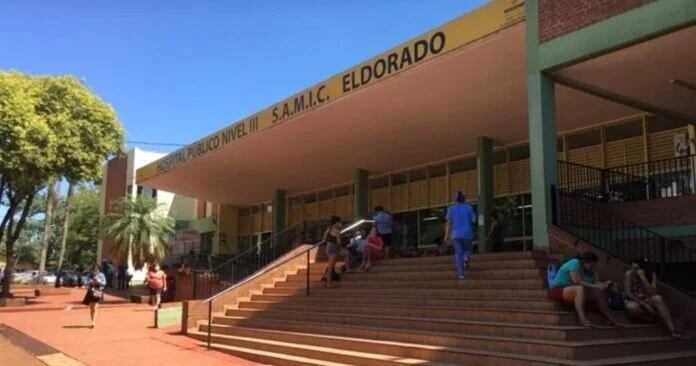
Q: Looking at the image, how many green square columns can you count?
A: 4